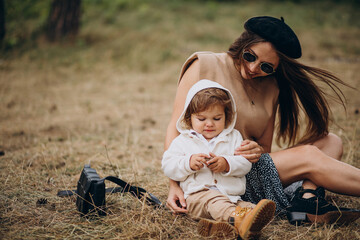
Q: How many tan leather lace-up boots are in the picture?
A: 2